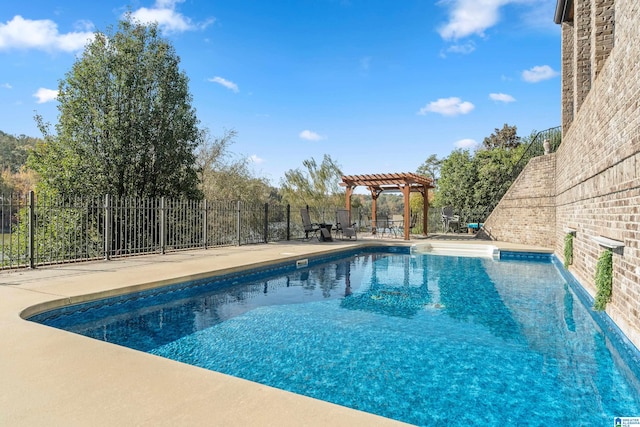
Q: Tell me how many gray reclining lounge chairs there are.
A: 2